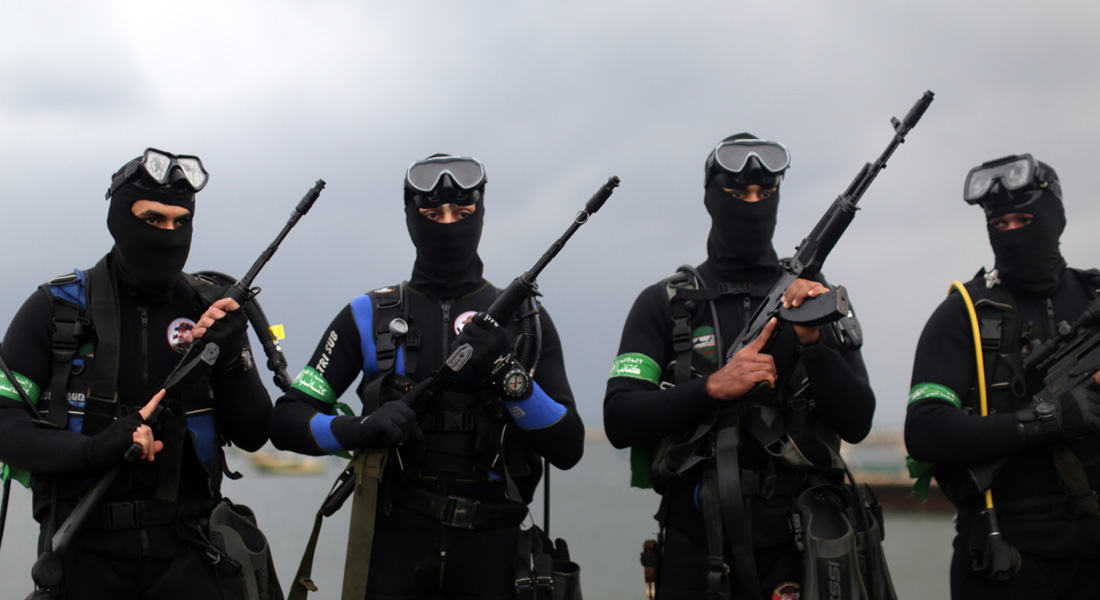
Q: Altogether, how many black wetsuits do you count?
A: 4